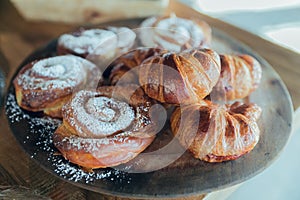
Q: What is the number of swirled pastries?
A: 4